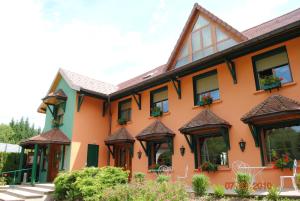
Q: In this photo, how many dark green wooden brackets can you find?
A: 14